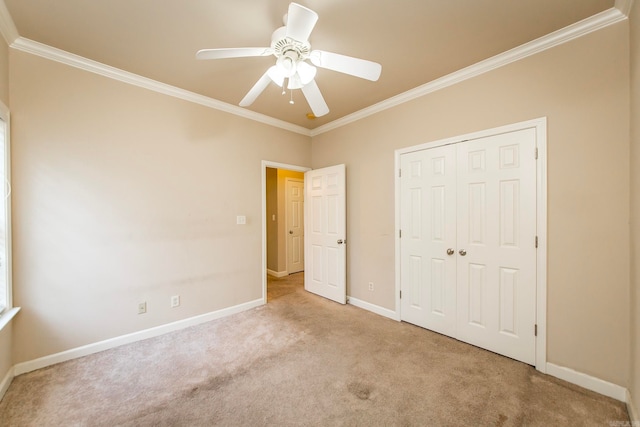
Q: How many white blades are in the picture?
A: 5